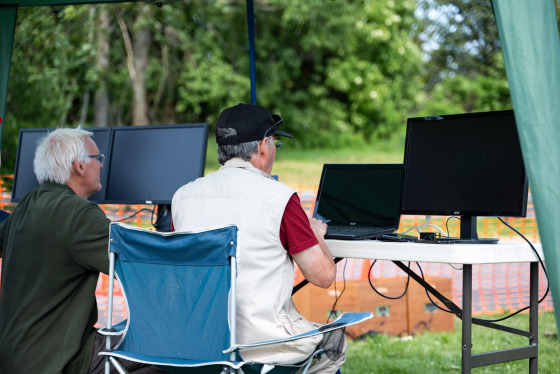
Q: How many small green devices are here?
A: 3